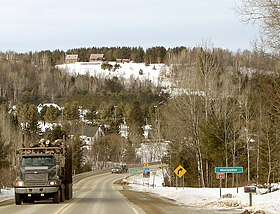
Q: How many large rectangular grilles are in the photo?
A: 1